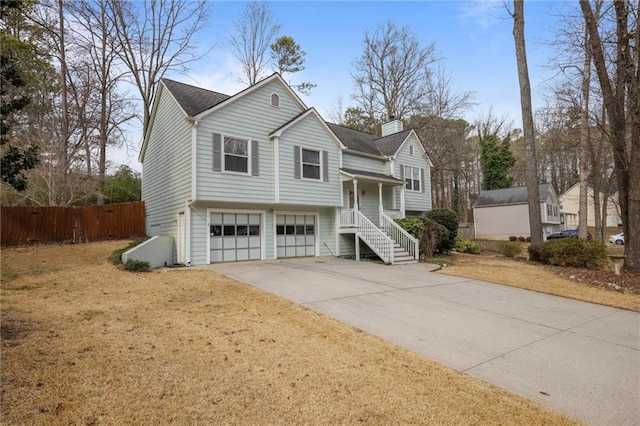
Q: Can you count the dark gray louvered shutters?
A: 6